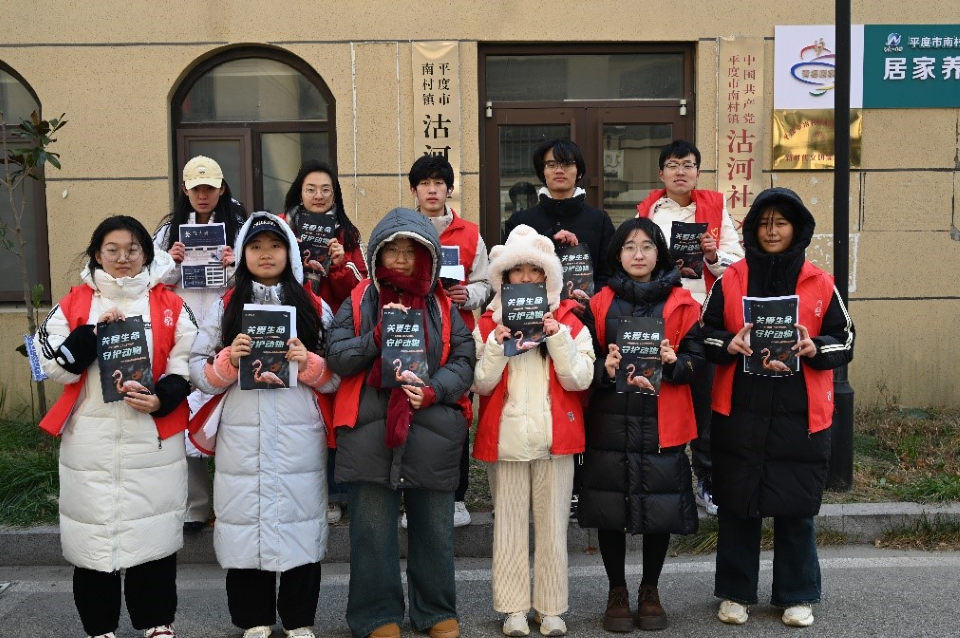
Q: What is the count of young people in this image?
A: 11